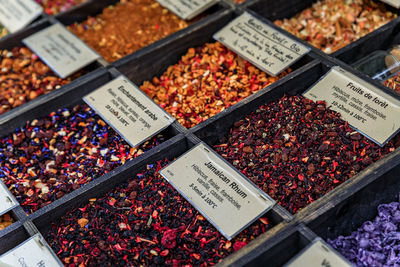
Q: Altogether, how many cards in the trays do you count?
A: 11